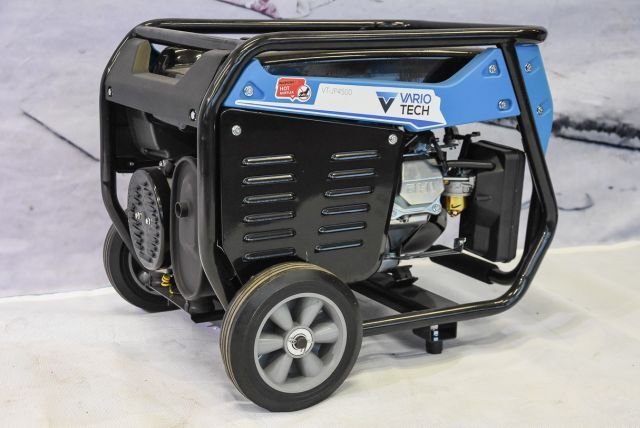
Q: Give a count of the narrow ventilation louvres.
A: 12